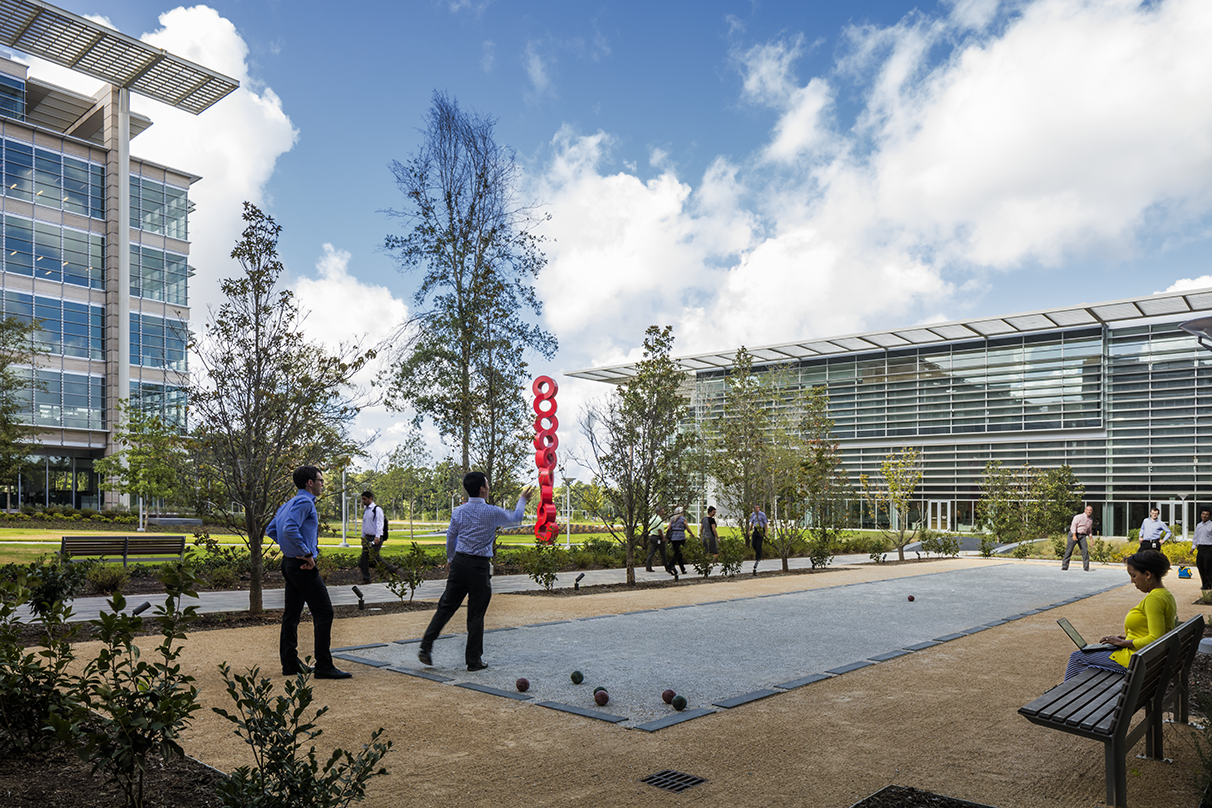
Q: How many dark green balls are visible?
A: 3